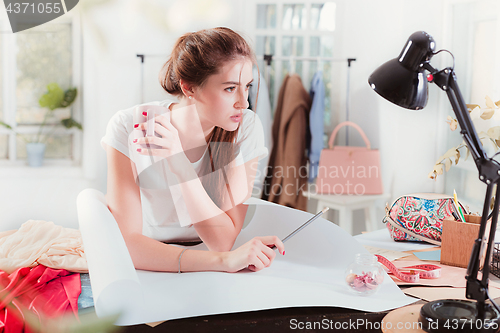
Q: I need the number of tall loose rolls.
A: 1